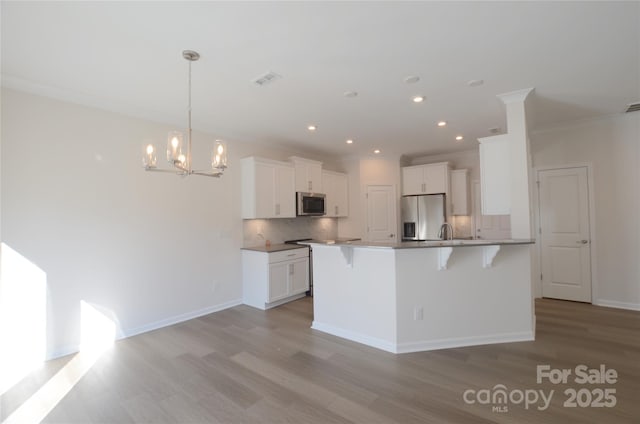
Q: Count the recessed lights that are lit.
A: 6